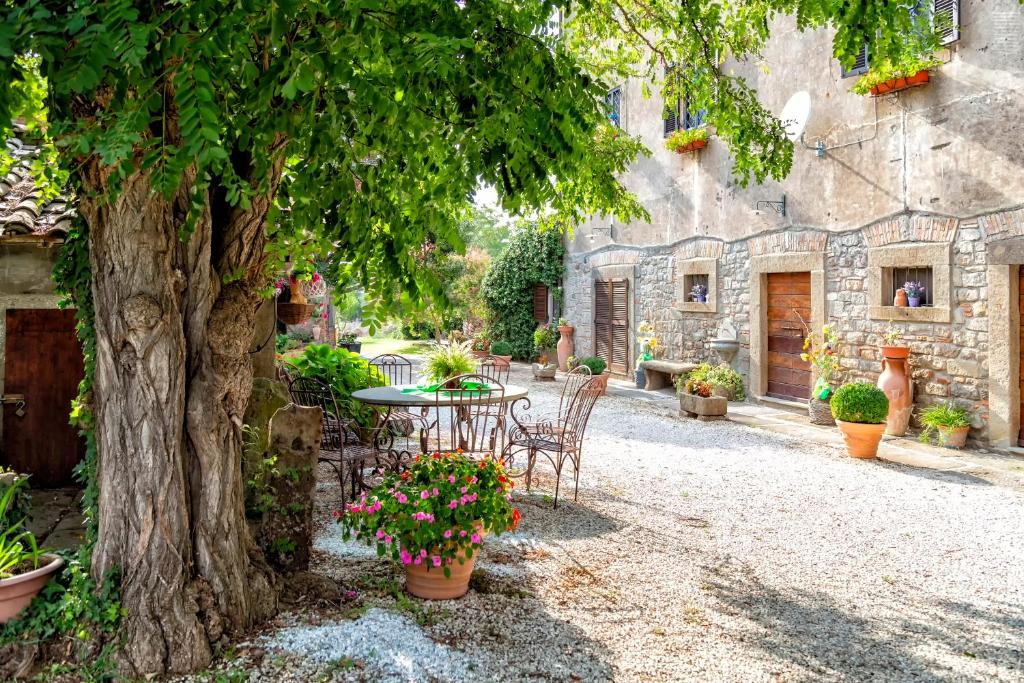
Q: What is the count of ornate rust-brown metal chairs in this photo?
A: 7